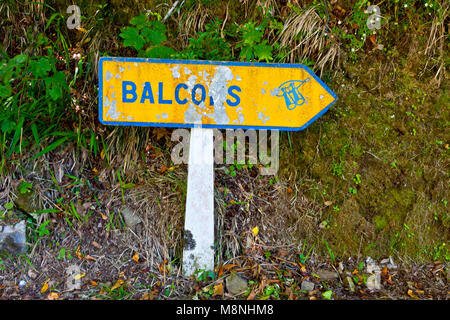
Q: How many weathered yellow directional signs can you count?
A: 1